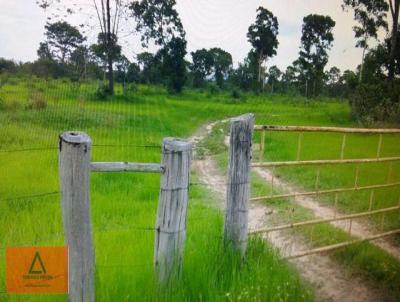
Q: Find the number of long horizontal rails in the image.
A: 5